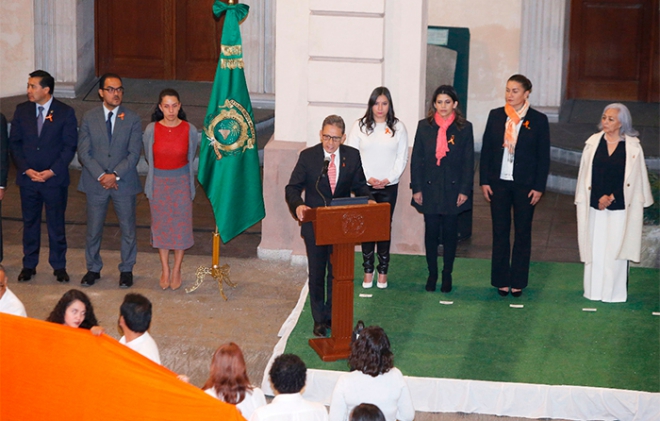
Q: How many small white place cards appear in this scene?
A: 5